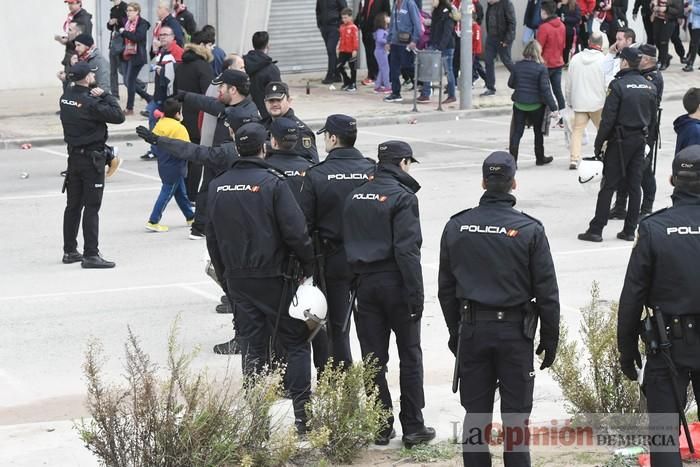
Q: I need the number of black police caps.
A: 12